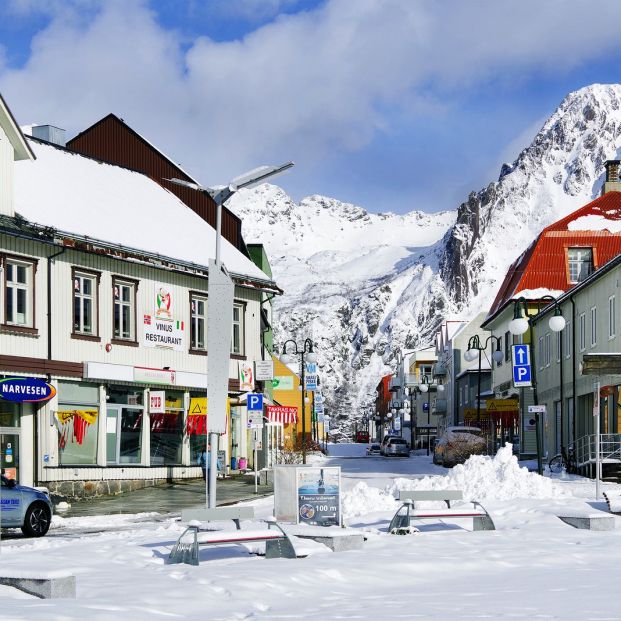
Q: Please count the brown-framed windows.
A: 5